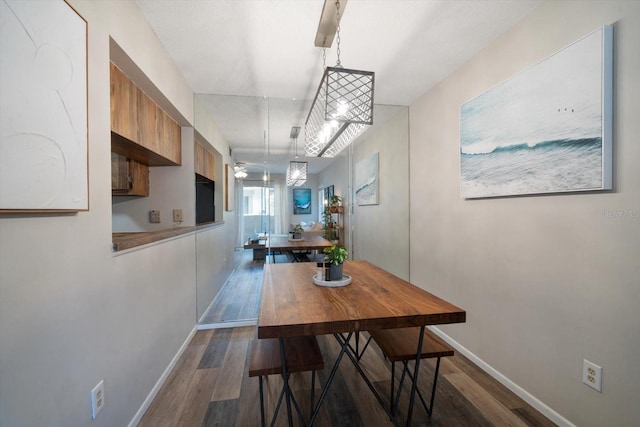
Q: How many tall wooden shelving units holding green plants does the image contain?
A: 1